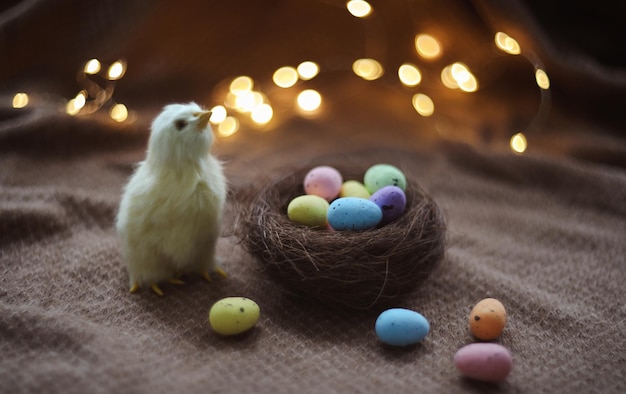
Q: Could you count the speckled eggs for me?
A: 10